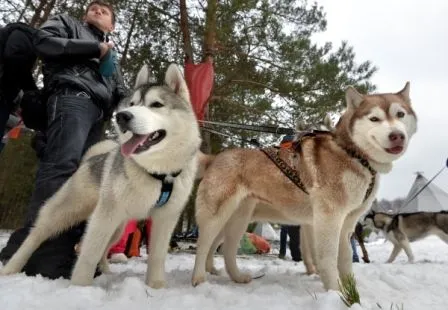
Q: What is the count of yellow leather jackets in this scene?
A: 0